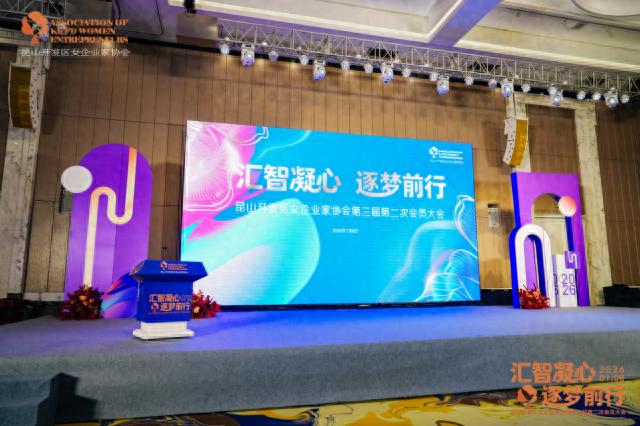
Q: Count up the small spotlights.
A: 14